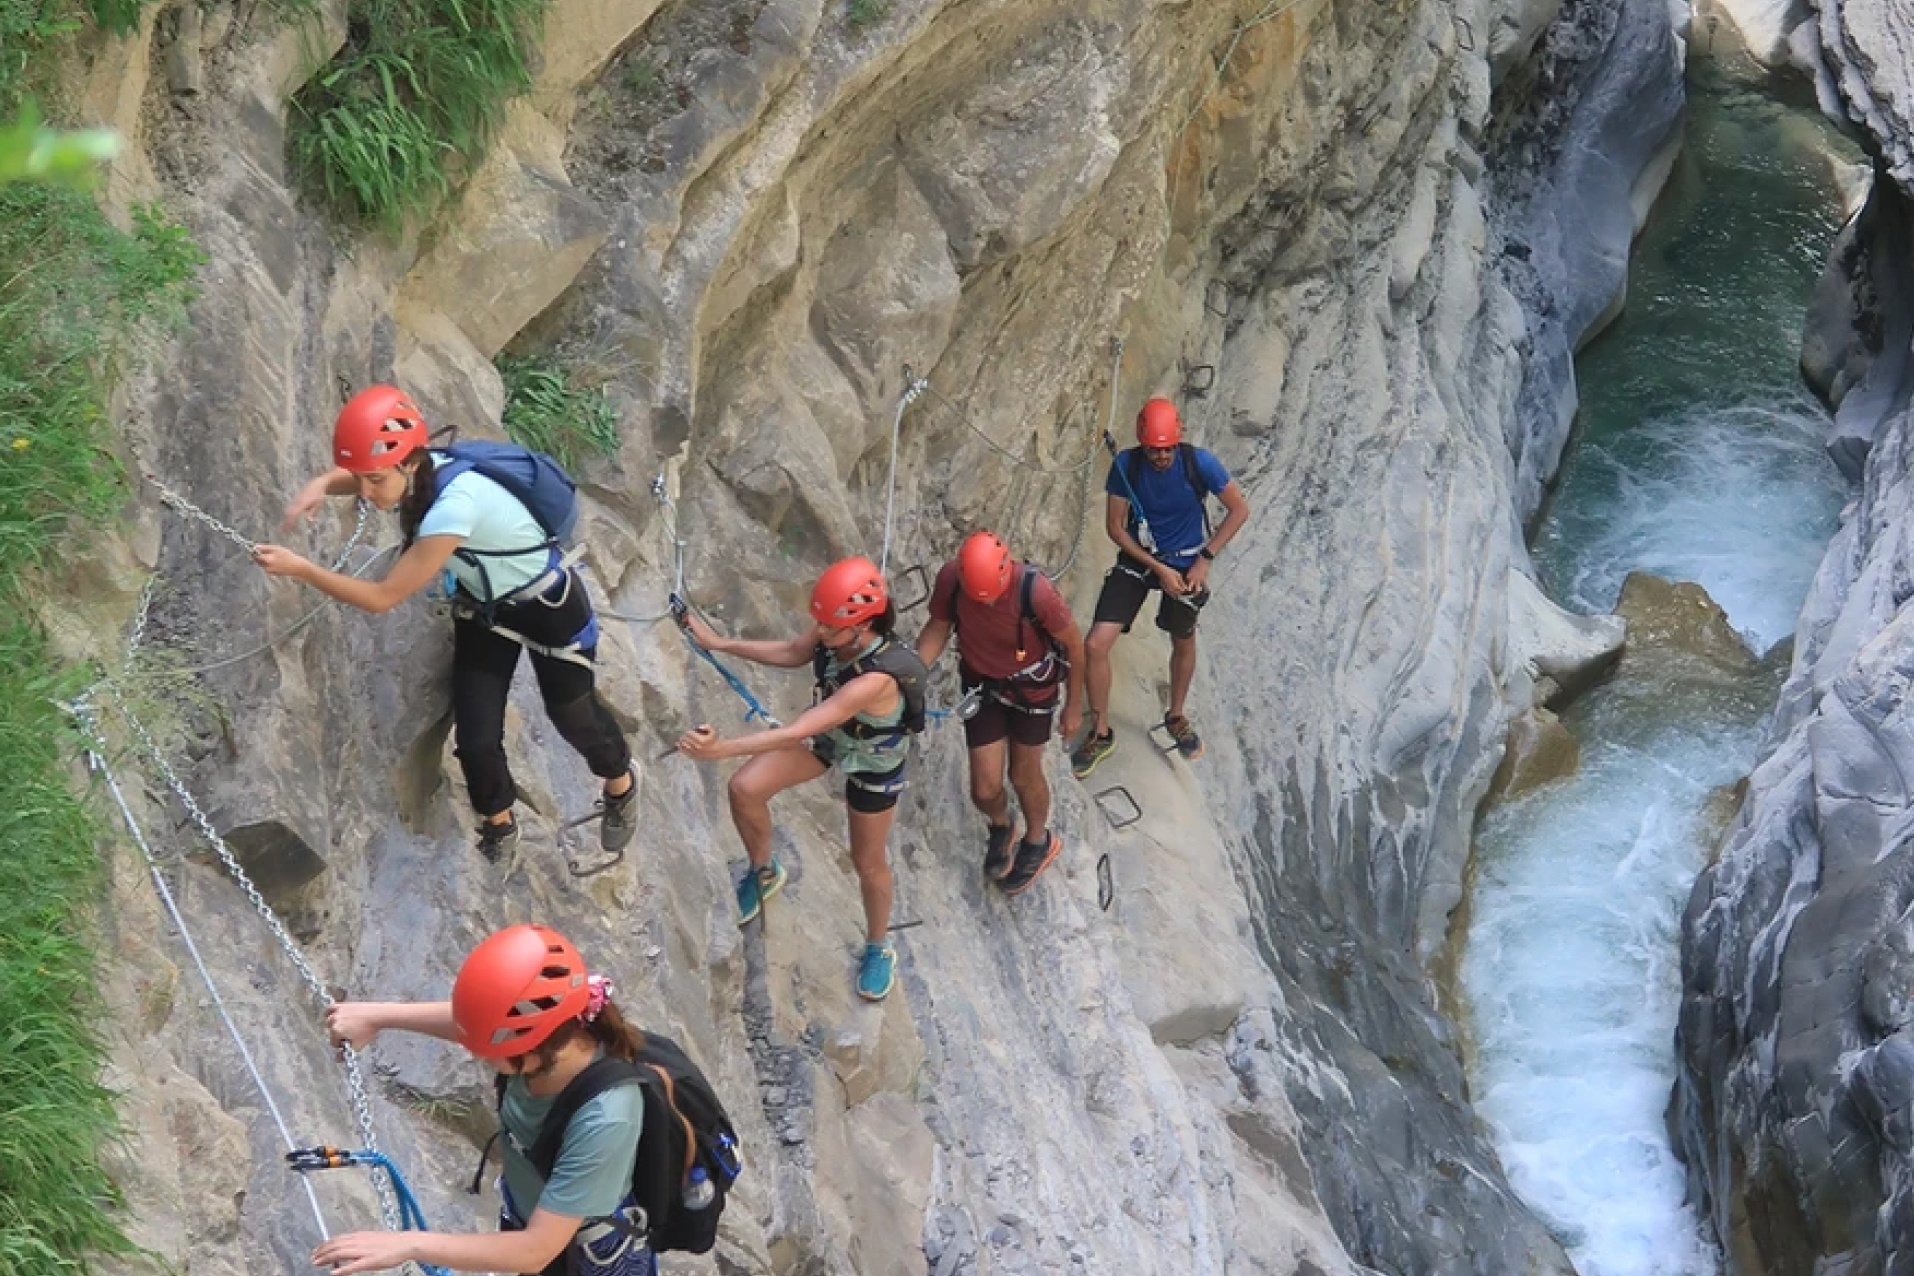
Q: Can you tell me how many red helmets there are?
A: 5